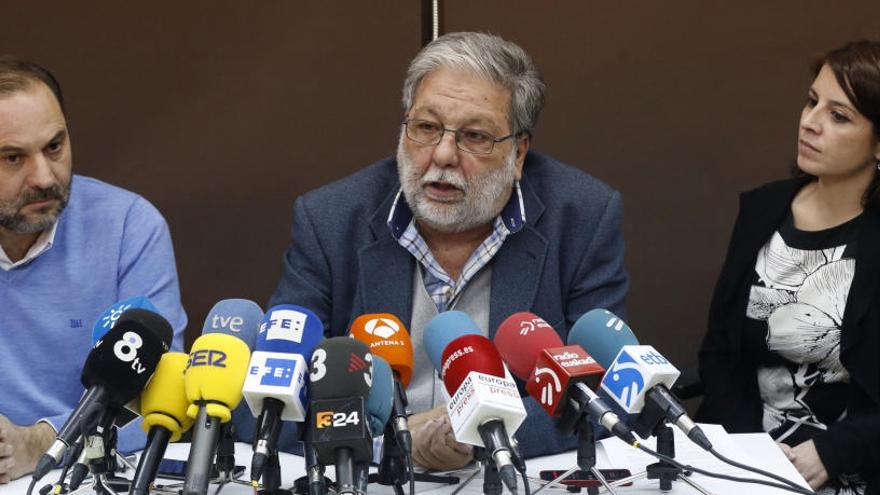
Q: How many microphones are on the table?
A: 13